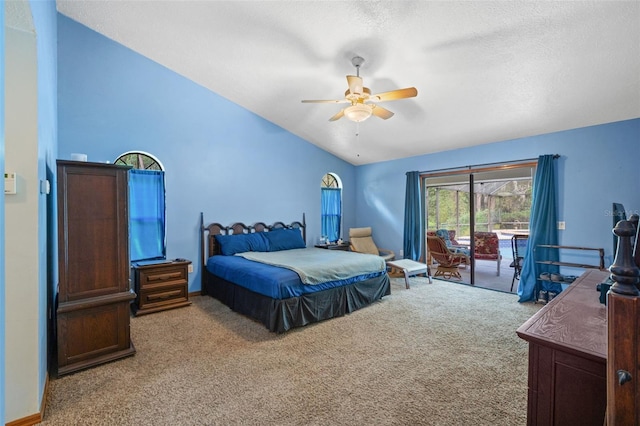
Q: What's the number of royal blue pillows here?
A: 2